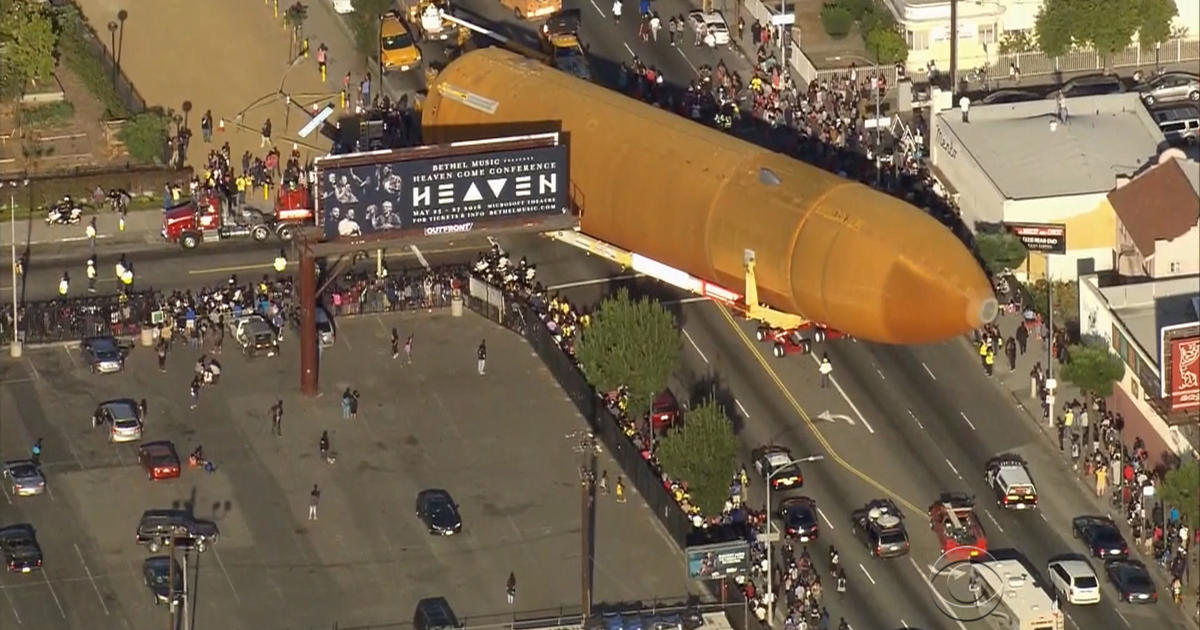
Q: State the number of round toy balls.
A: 0